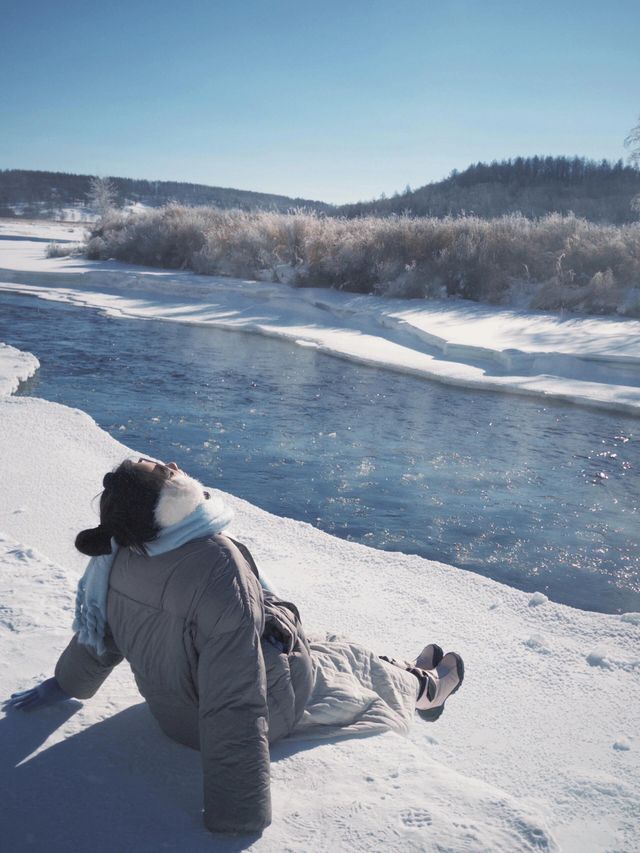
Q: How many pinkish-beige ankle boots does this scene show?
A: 2